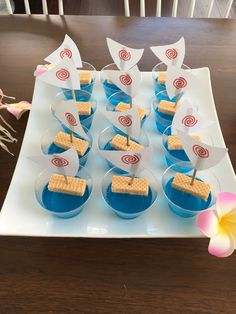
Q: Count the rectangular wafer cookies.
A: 12